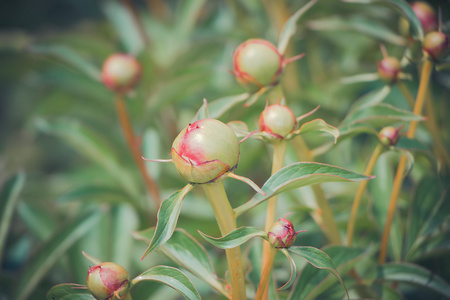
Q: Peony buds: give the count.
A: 10